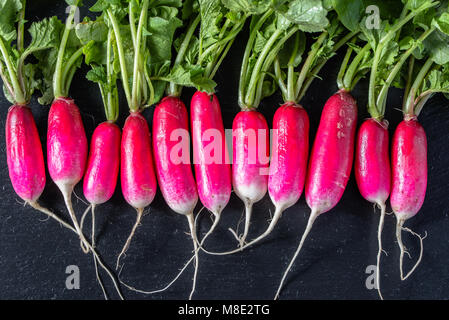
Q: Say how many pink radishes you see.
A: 11